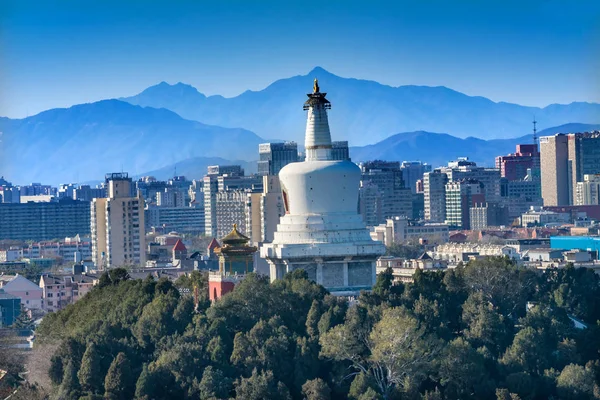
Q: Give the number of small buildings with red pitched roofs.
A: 2